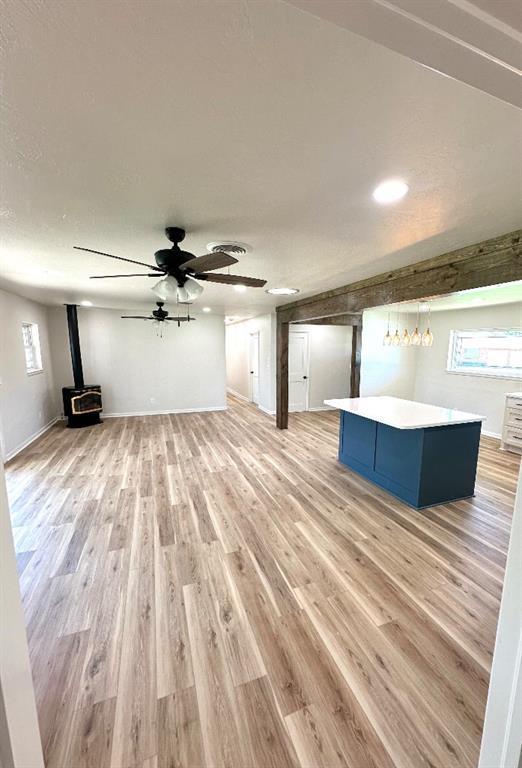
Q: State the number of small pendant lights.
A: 5